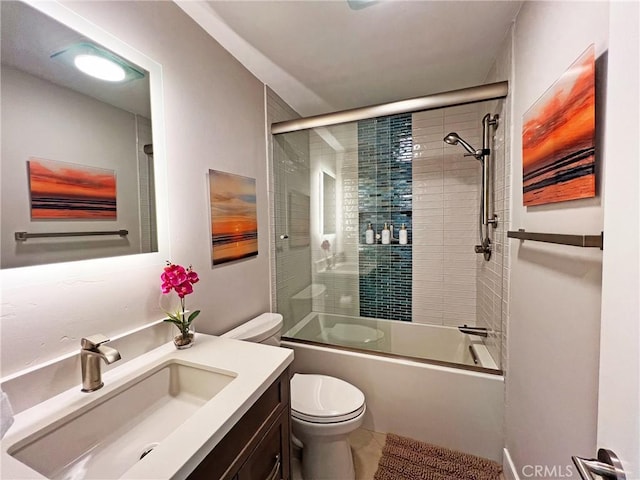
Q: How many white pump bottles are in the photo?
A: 3